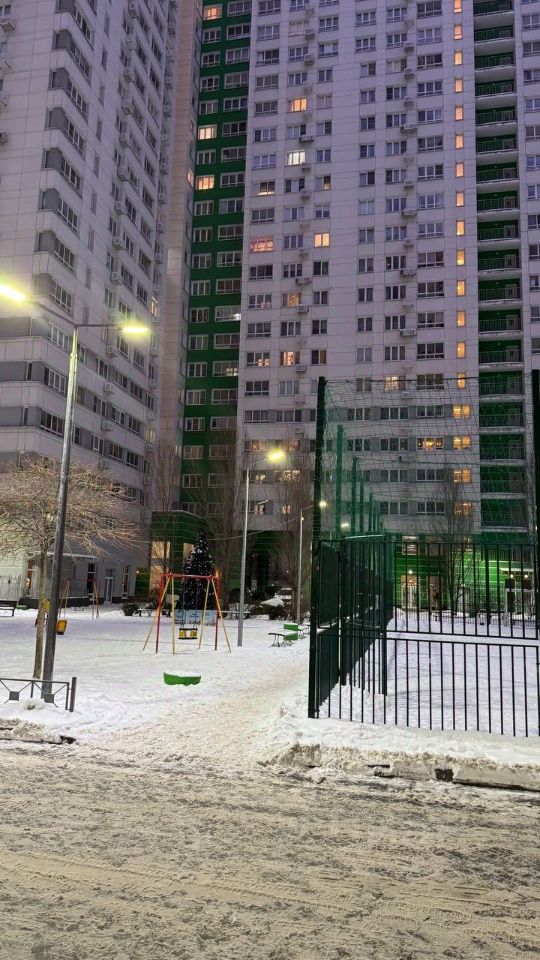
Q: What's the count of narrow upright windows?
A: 14